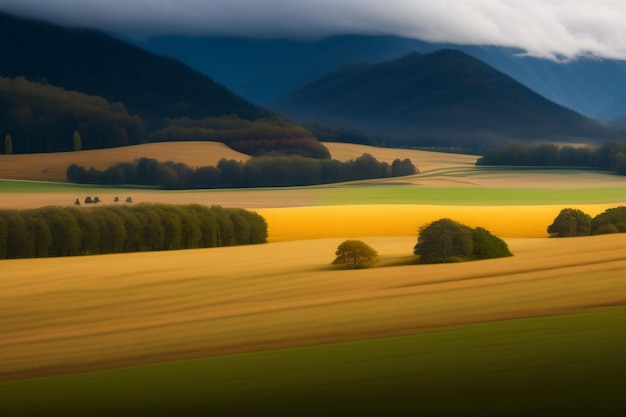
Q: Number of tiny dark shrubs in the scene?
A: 5